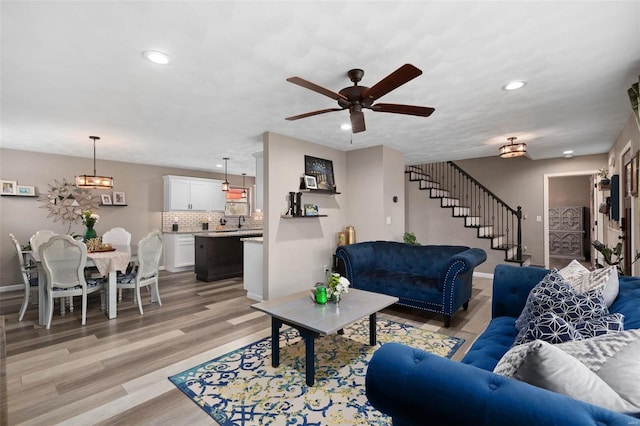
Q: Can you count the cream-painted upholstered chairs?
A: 5